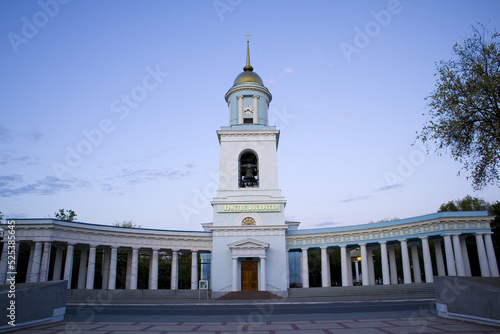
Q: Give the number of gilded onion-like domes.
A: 1